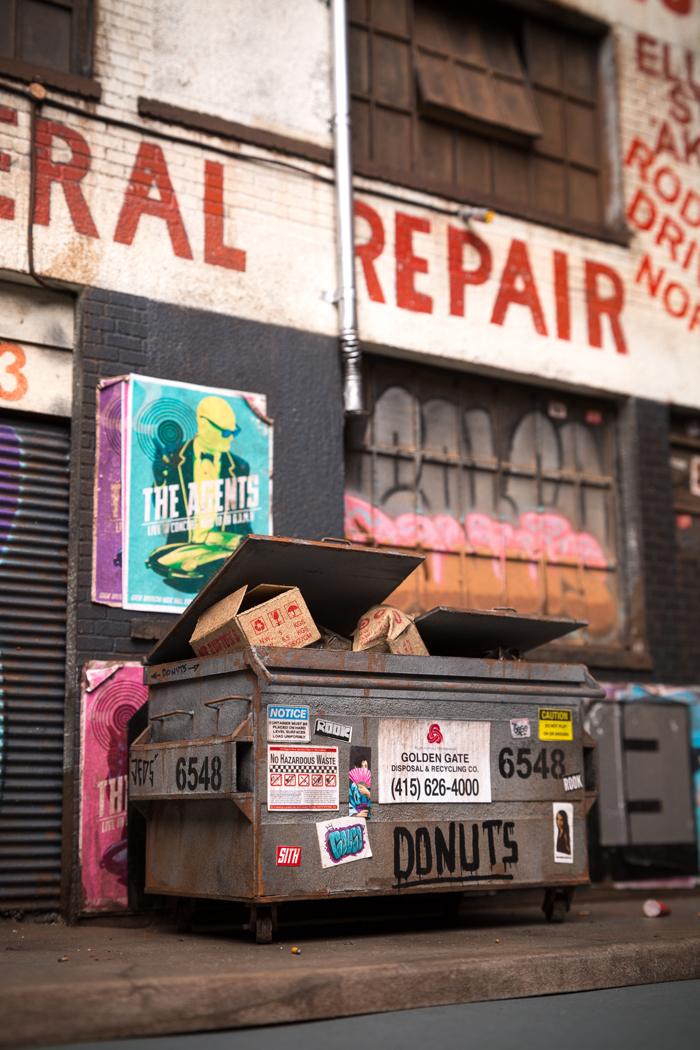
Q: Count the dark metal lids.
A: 2